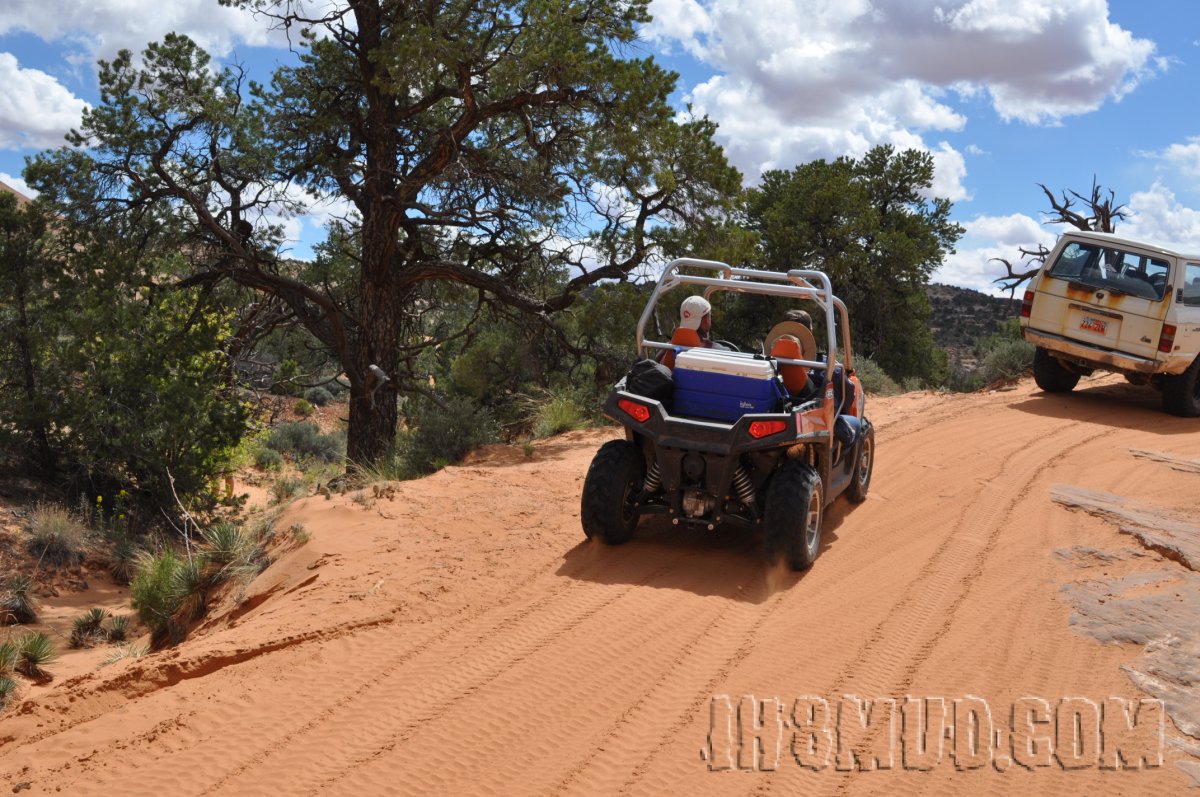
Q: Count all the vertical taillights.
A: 2